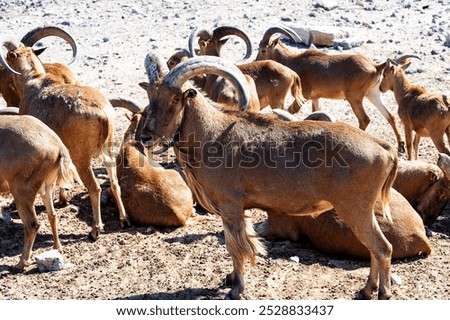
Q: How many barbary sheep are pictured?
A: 11